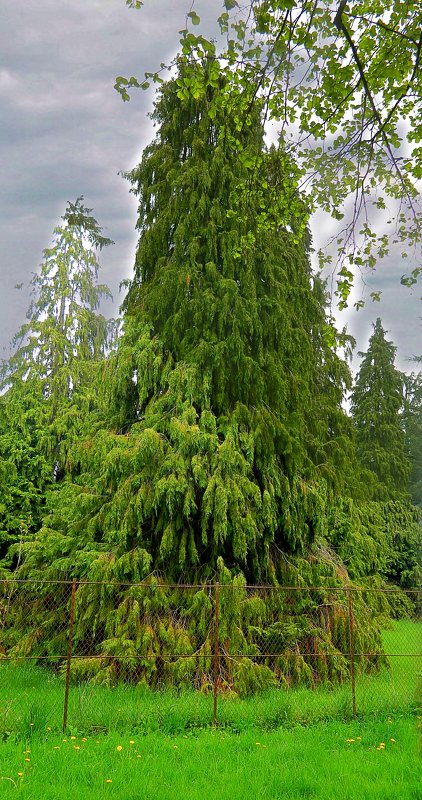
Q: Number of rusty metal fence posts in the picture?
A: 3